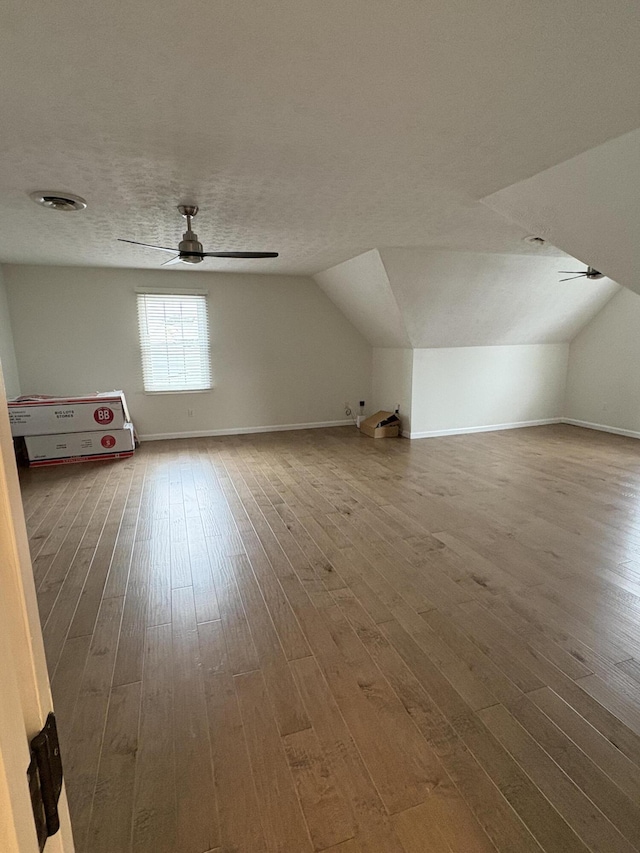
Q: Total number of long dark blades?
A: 5